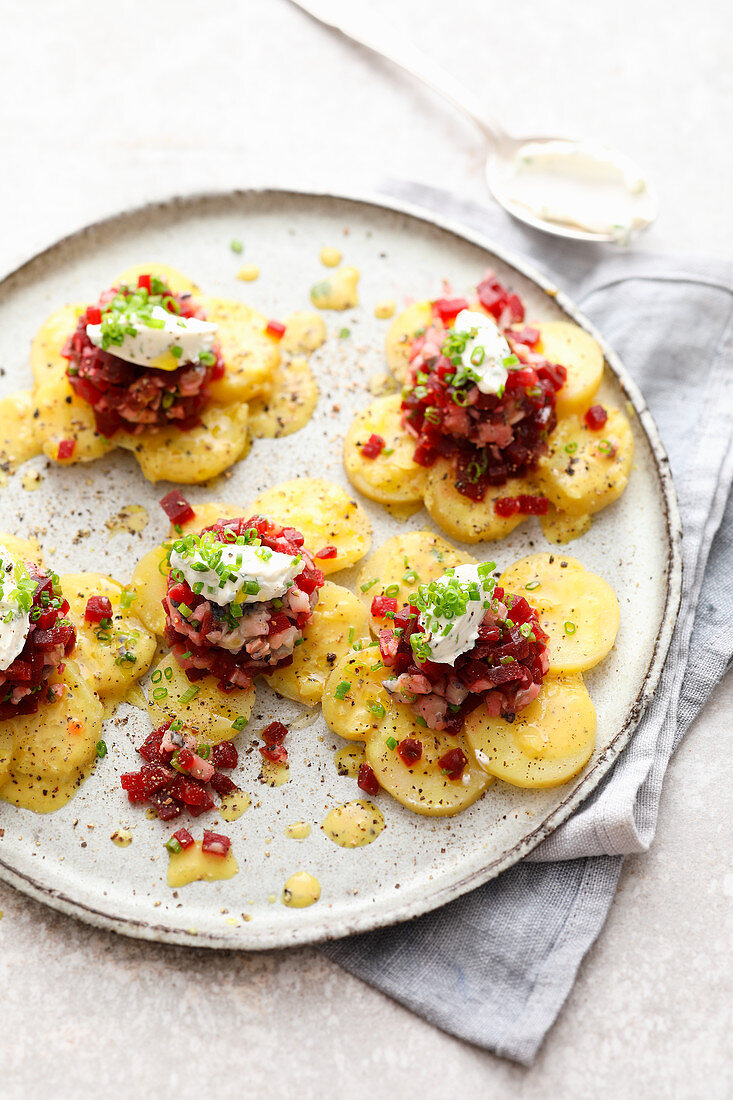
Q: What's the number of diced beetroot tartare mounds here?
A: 5